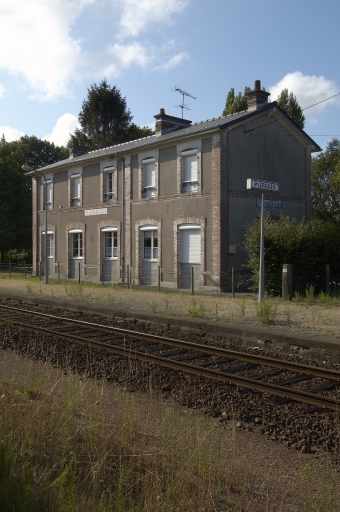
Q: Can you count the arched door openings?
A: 5